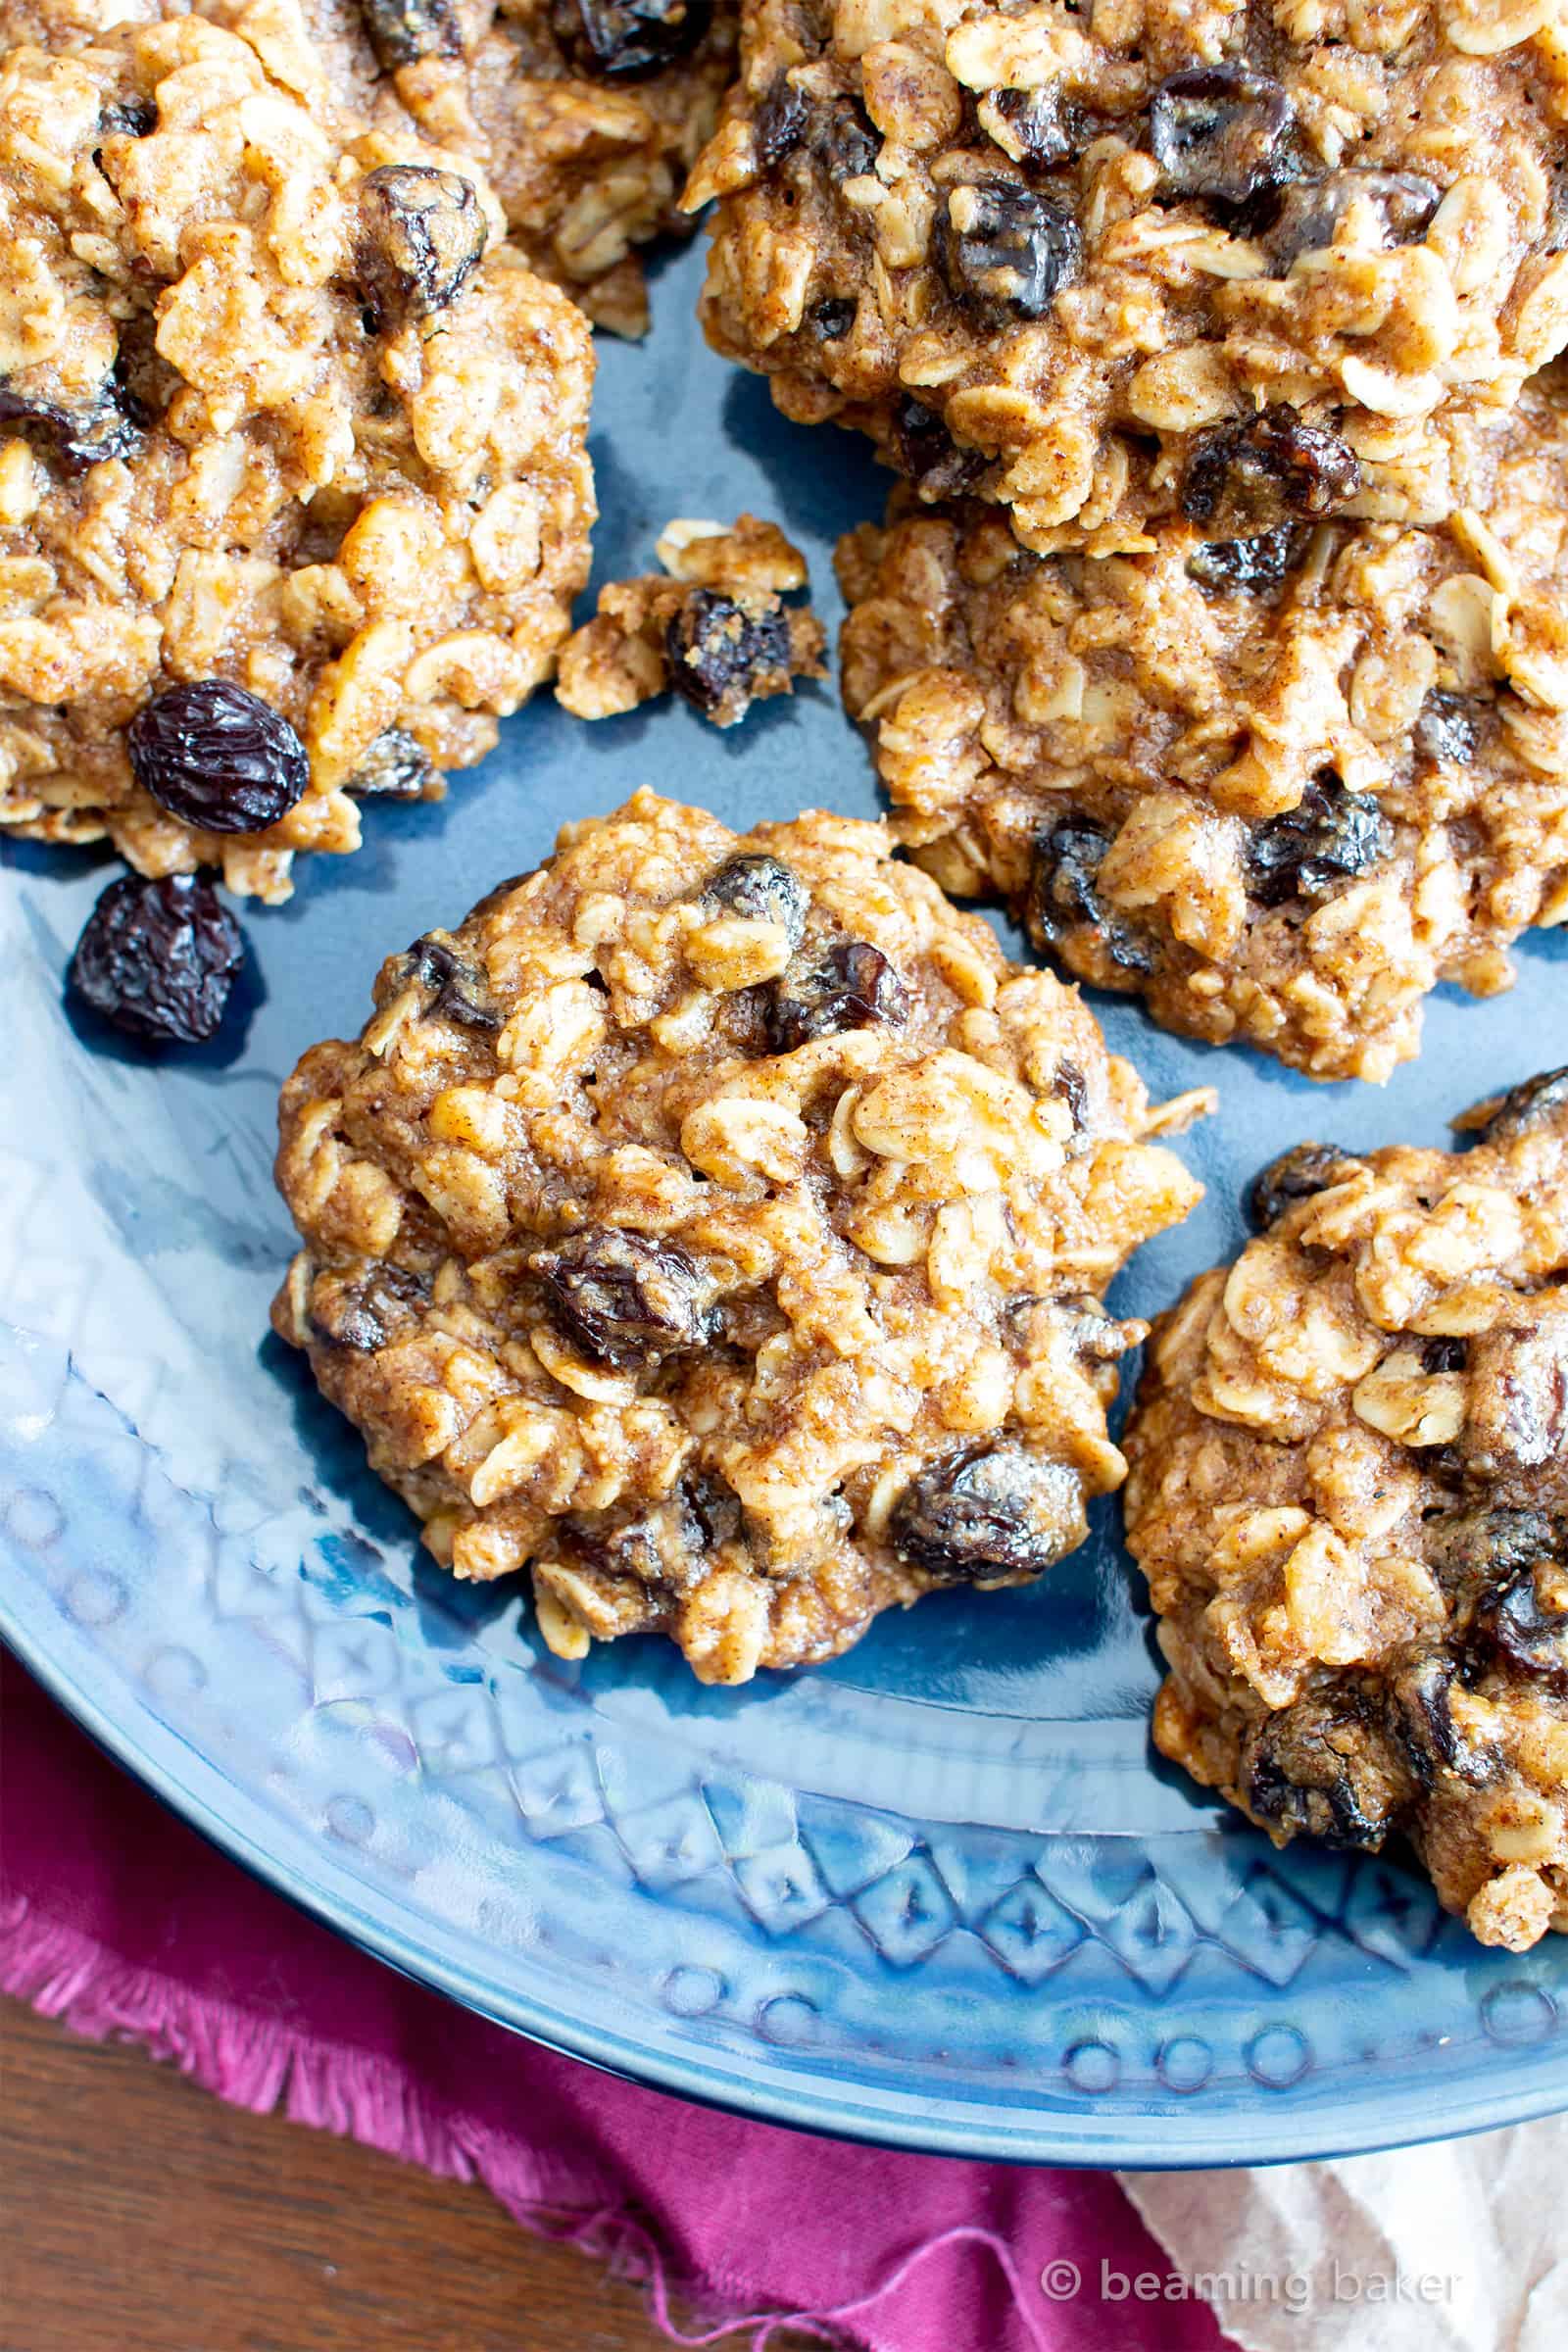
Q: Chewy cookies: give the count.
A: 6